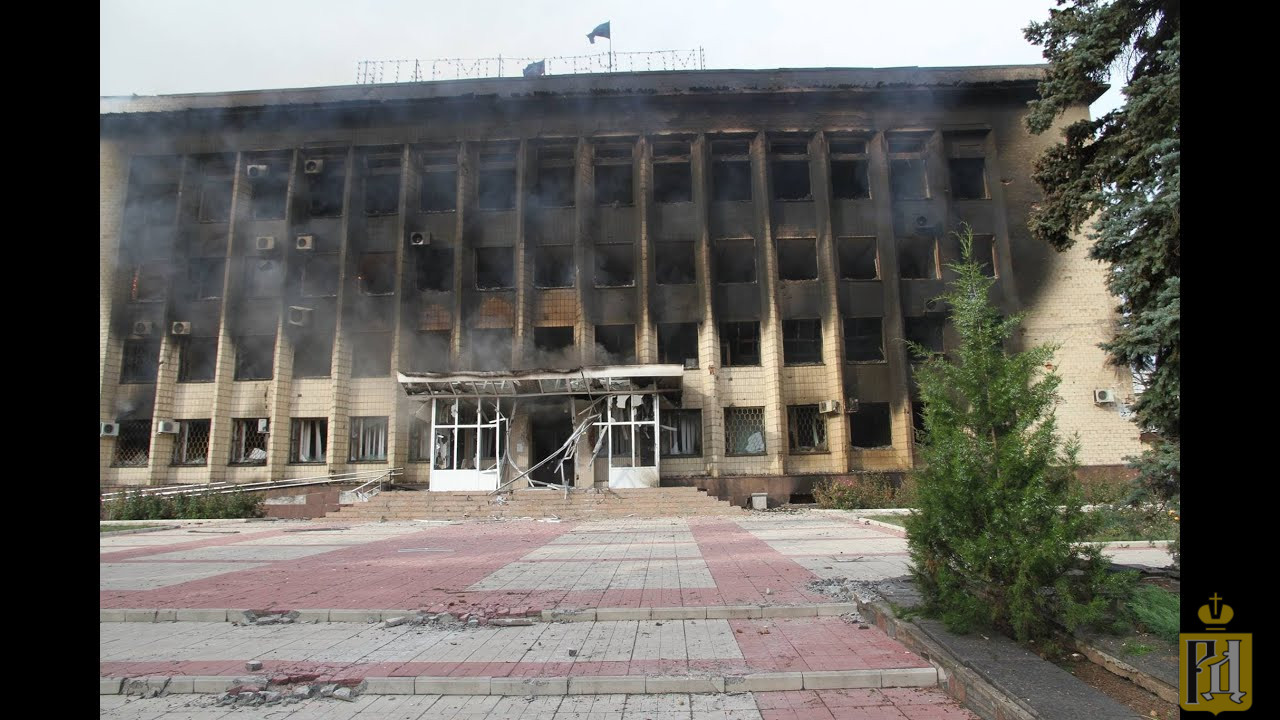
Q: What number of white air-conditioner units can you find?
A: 13